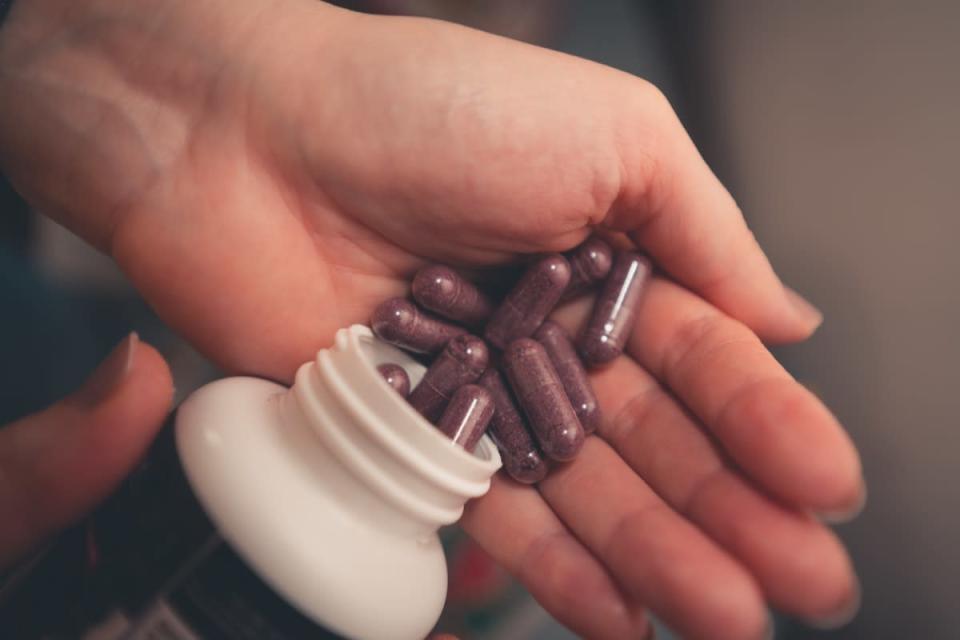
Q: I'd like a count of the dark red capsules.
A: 11